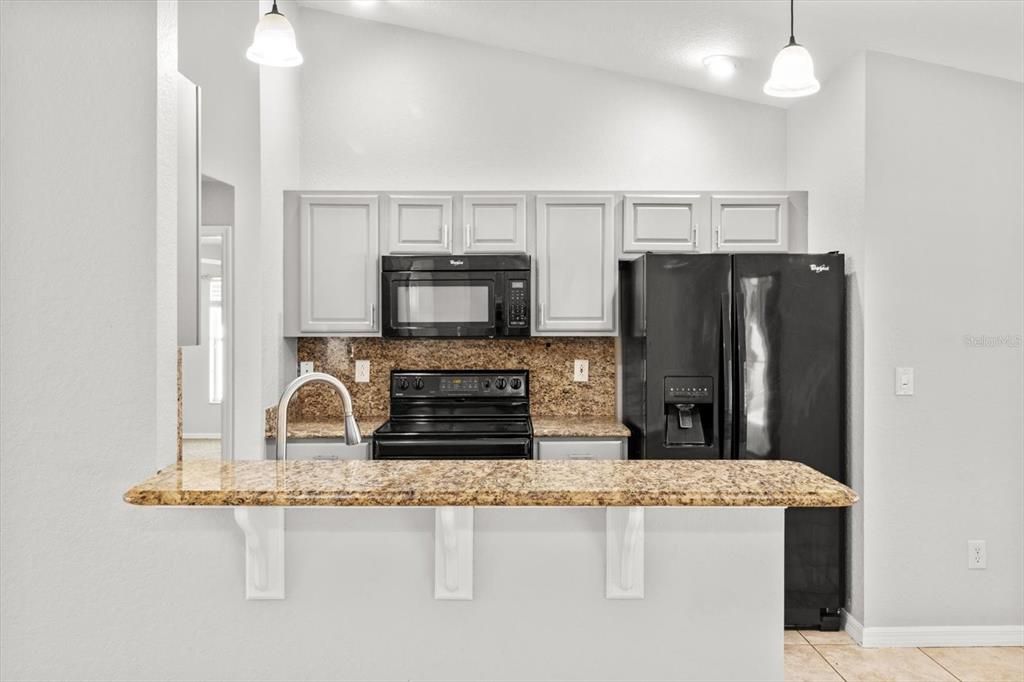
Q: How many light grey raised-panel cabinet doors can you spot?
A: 6